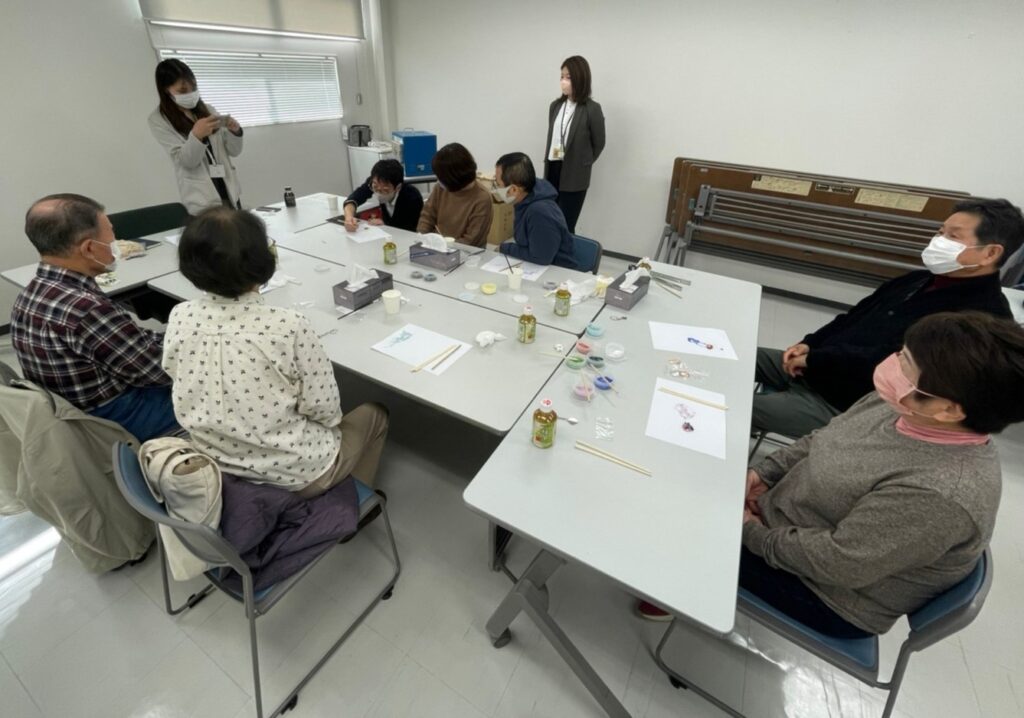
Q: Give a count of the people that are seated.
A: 7